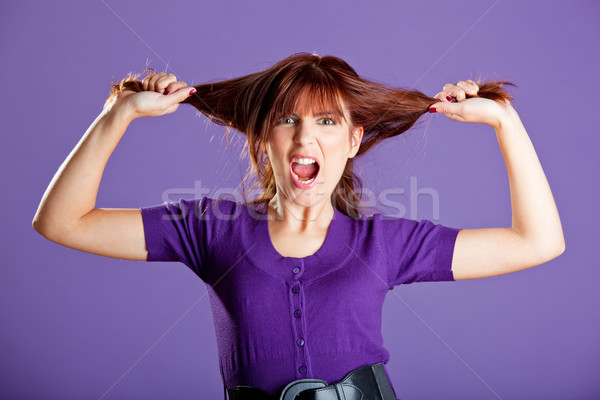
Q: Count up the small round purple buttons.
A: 5